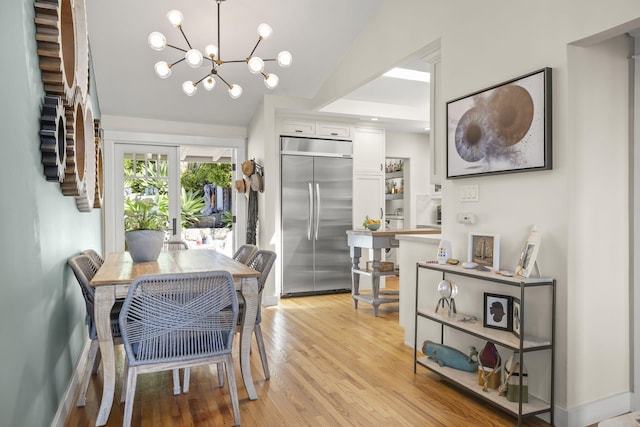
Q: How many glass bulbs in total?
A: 12